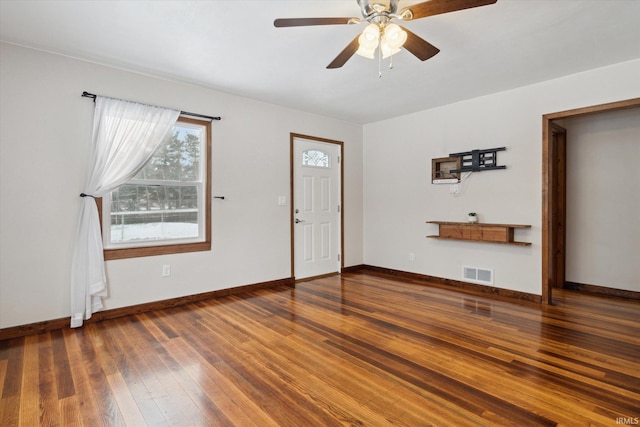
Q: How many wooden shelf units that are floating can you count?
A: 1